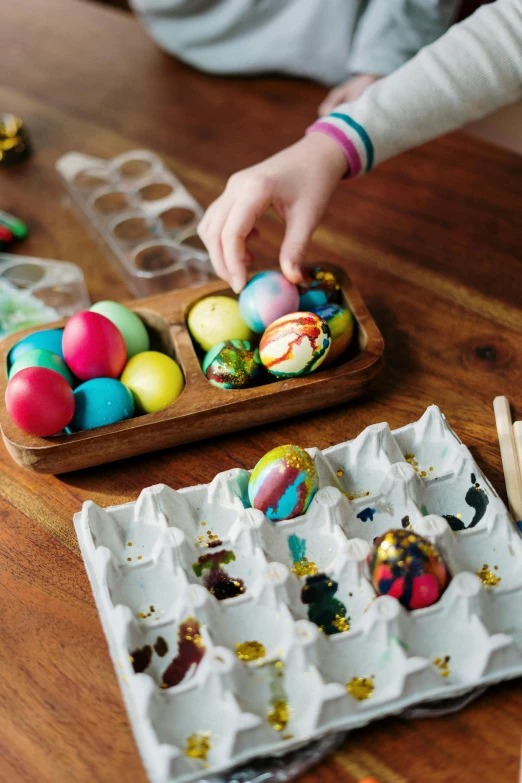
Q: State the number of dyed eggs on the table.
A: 15